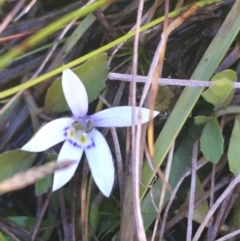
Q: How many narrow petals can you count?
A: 5